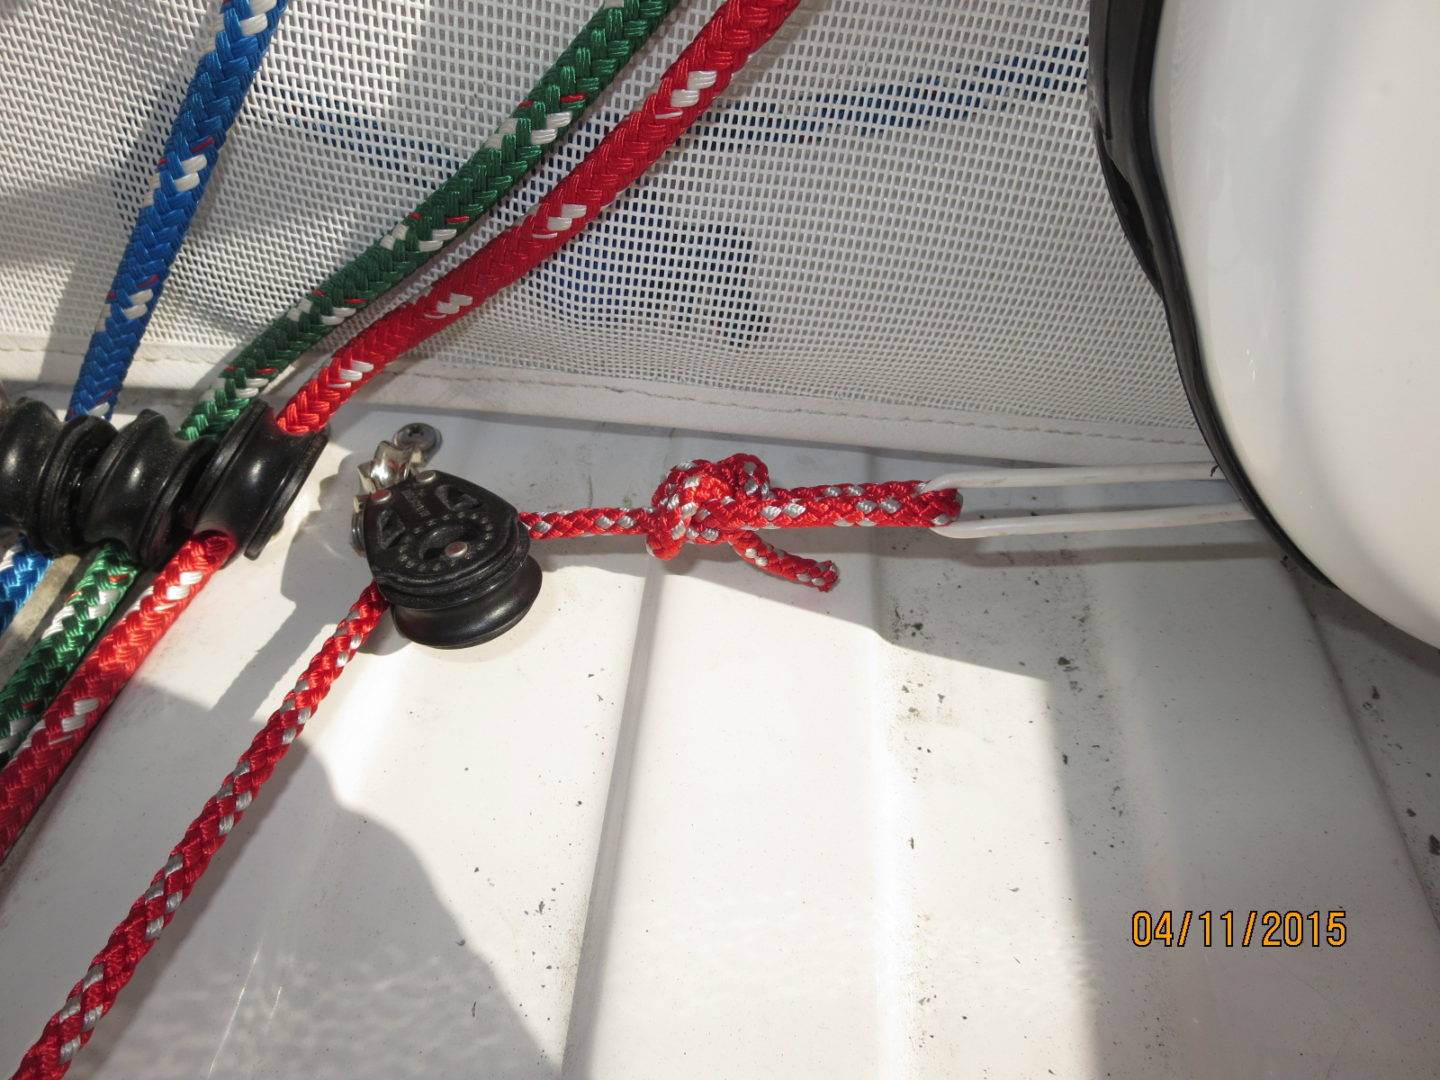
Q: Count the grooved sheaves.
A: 4